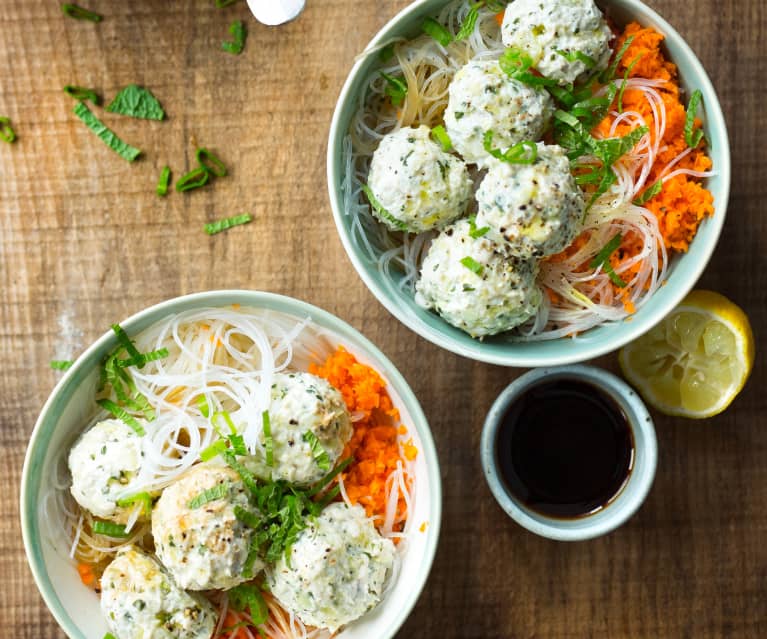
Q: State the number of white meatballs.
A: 10